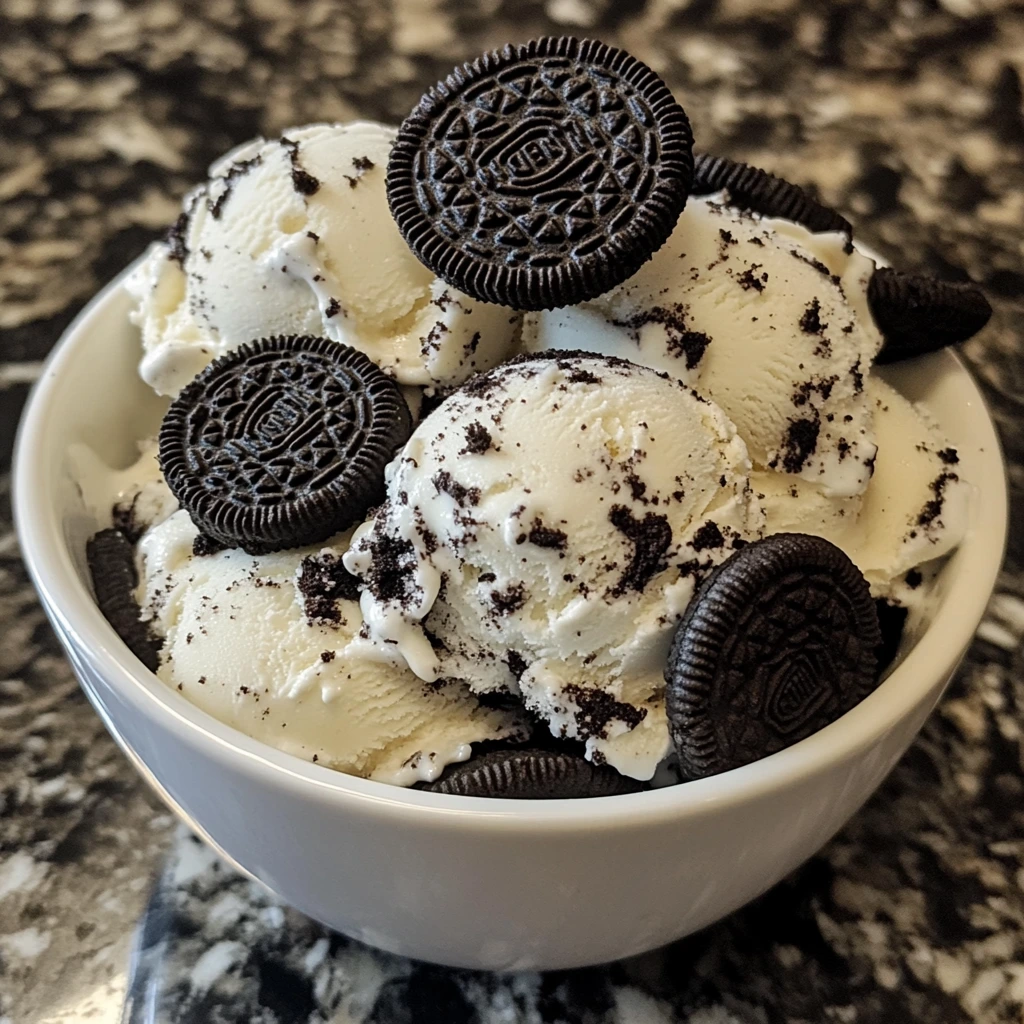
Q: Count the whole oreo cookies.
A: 3